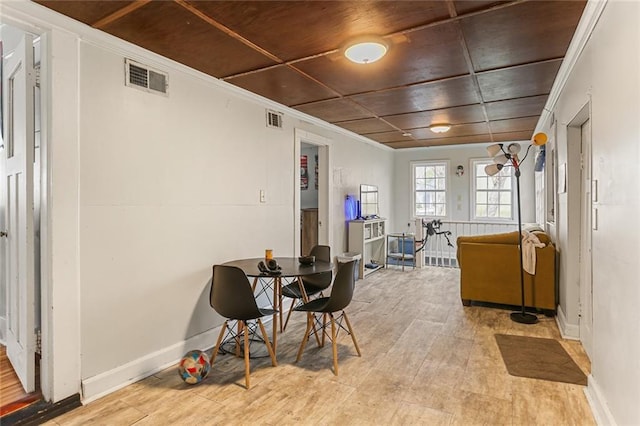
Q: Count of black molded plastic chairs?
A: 3